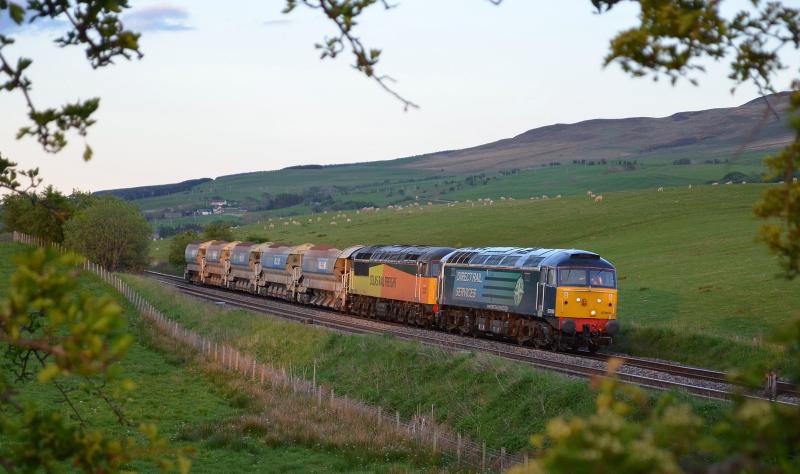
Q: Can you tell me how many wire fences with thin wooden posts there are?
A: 1